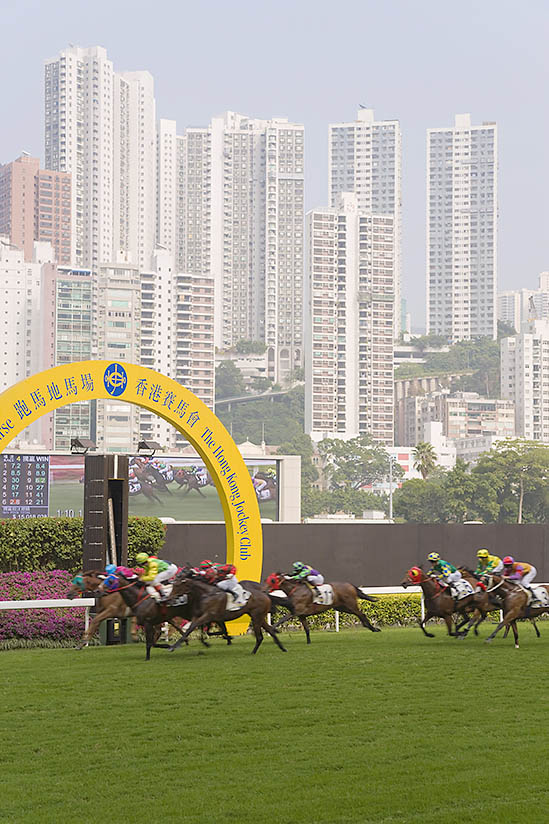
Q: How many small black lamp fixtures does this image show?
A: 2